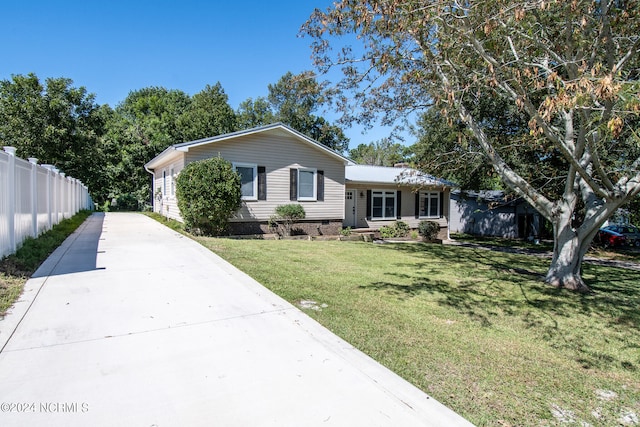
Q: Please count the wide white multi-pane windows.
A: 2